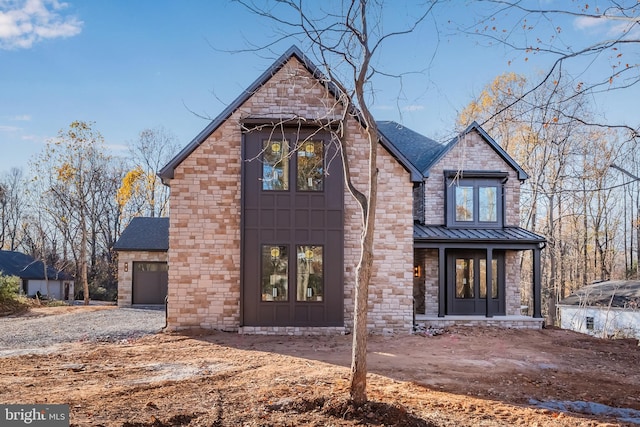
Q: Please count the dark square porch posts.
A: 3